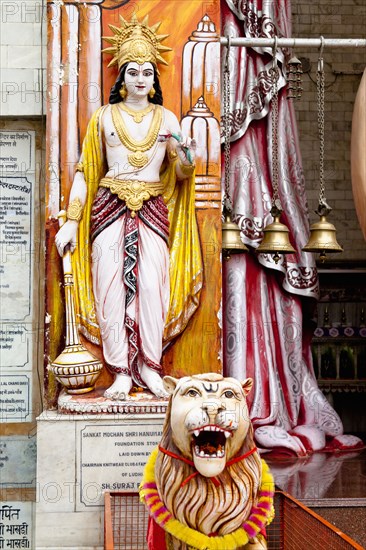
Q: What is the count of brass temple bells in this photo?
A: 3